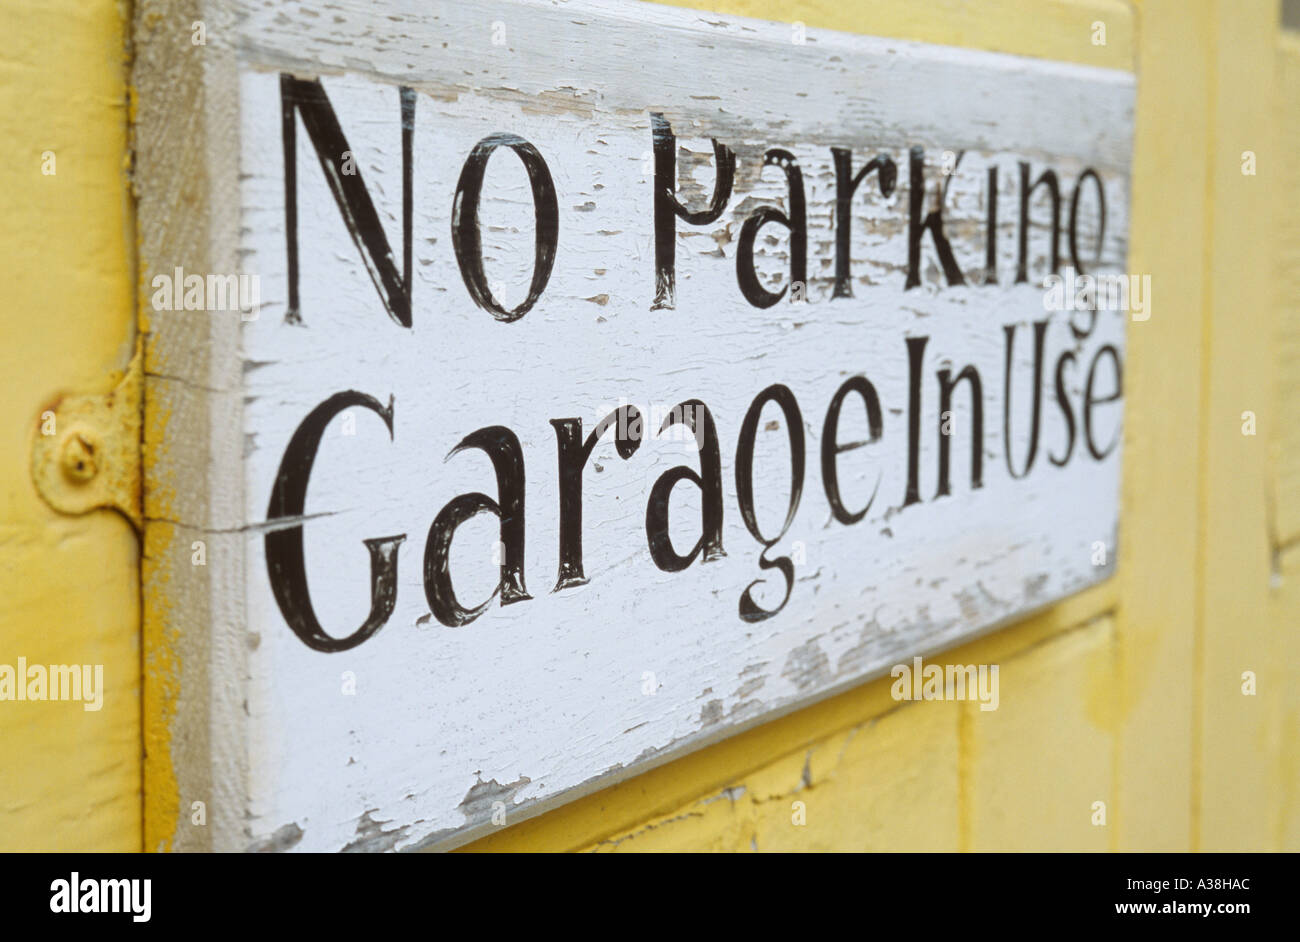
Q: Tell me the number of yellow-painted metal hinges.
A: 1